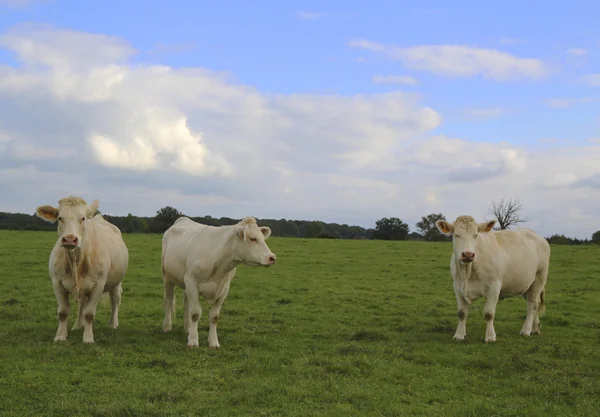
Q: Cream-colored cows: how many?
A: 3